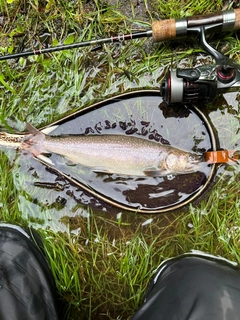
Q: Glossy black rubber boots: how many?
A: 2